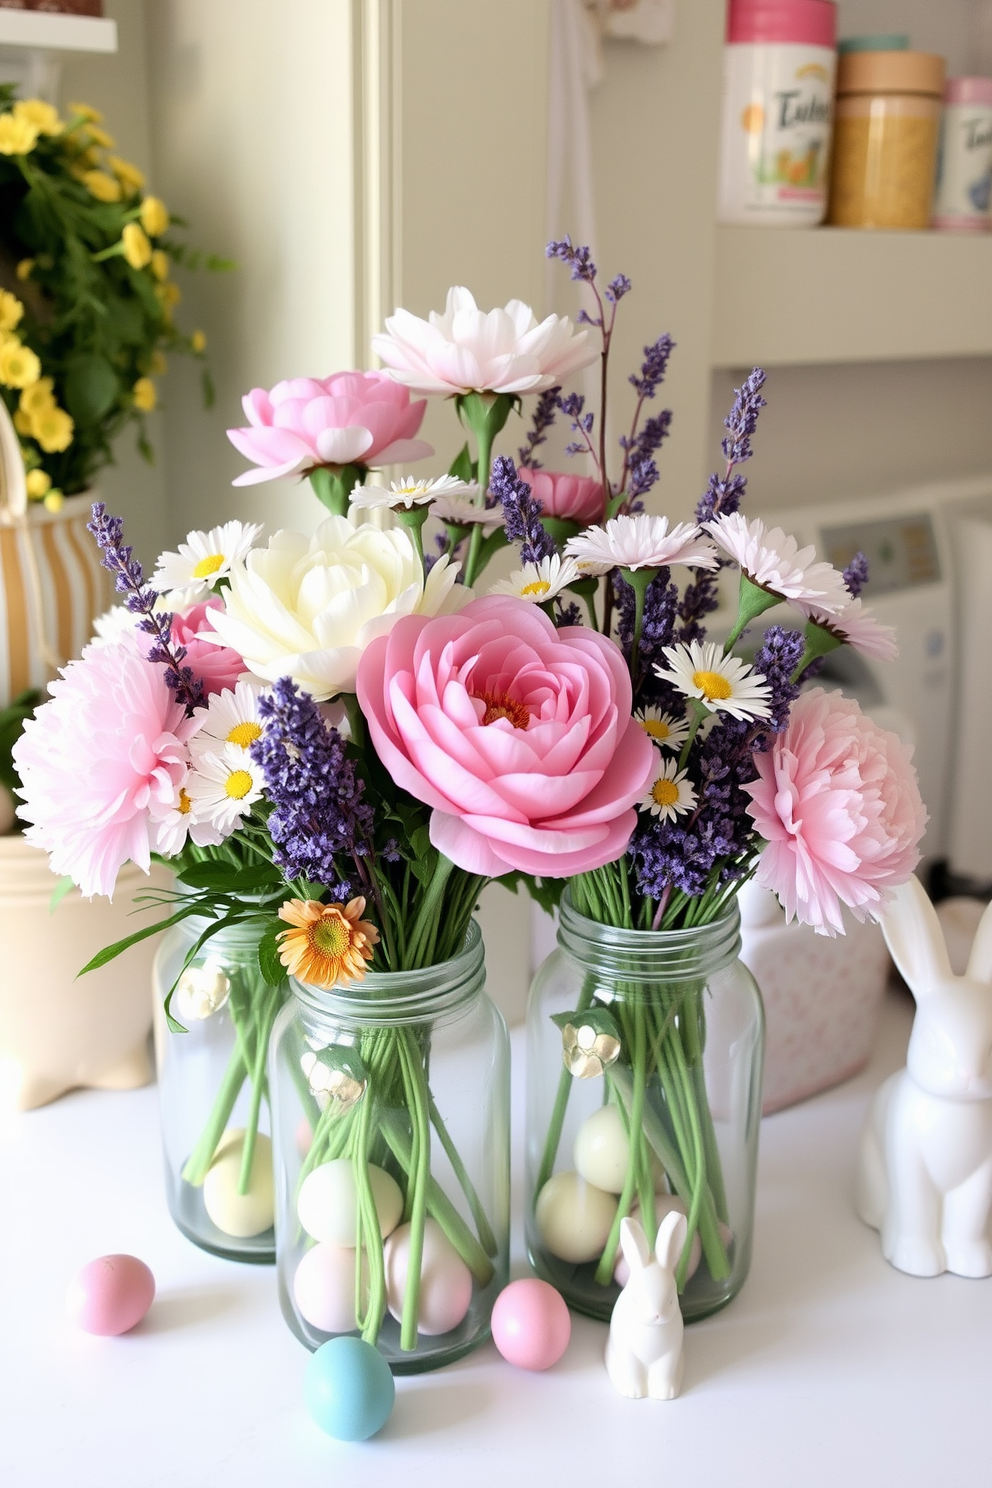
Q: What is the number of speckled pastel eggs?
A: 0